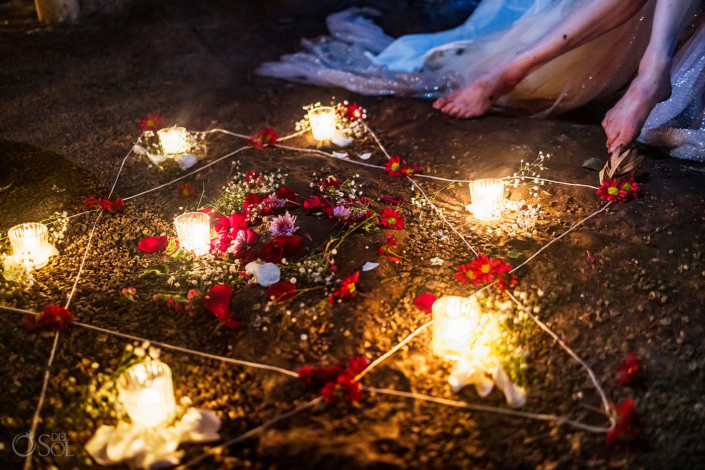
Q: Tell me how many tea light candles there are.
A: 7